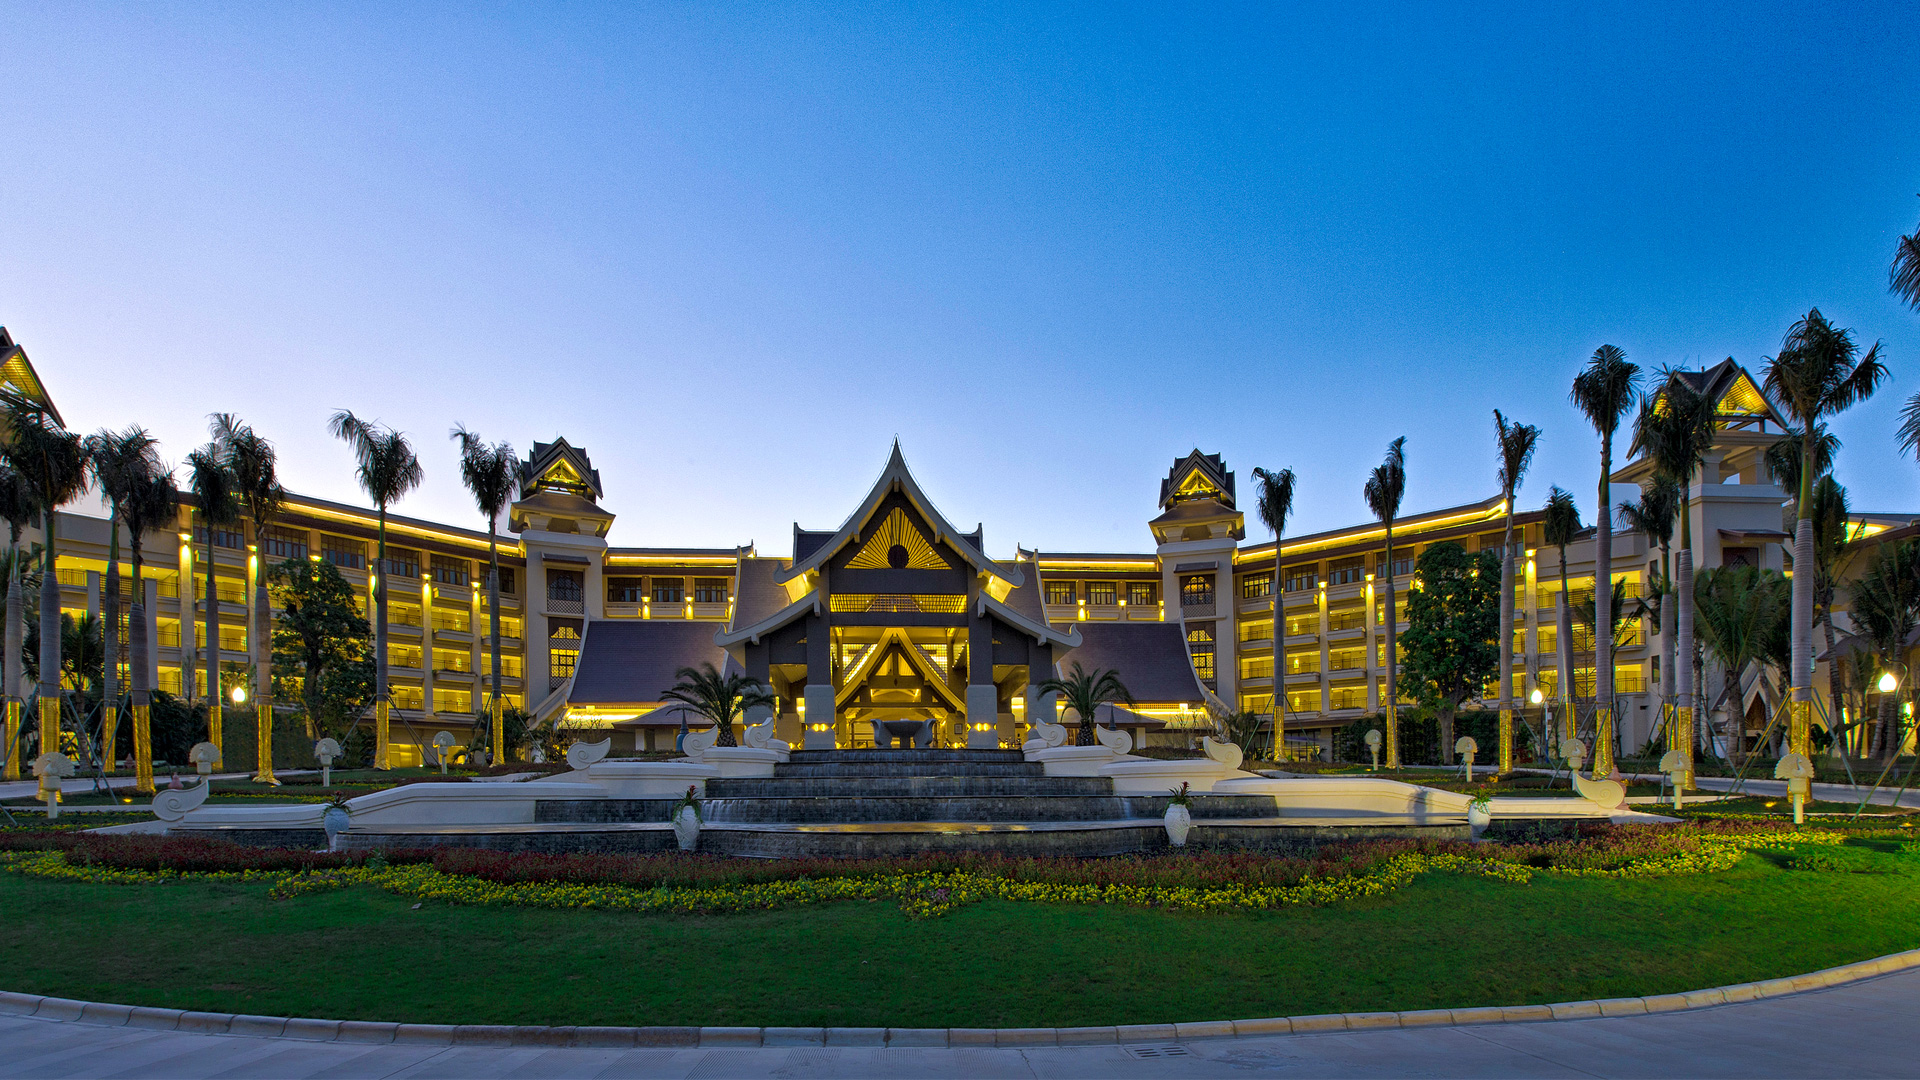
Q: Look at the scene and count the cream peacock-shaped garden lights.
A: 9